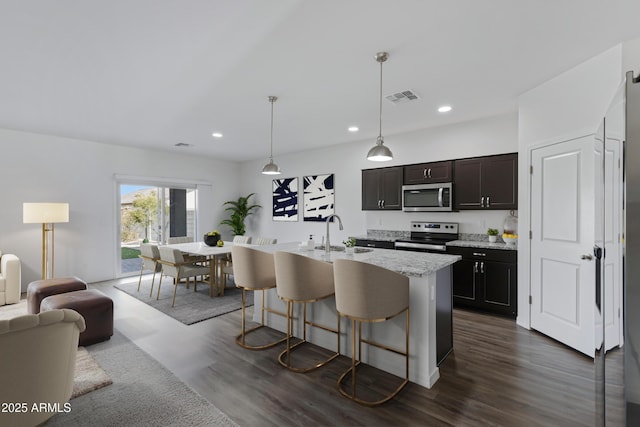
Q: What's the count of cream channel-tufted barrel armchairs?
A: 1